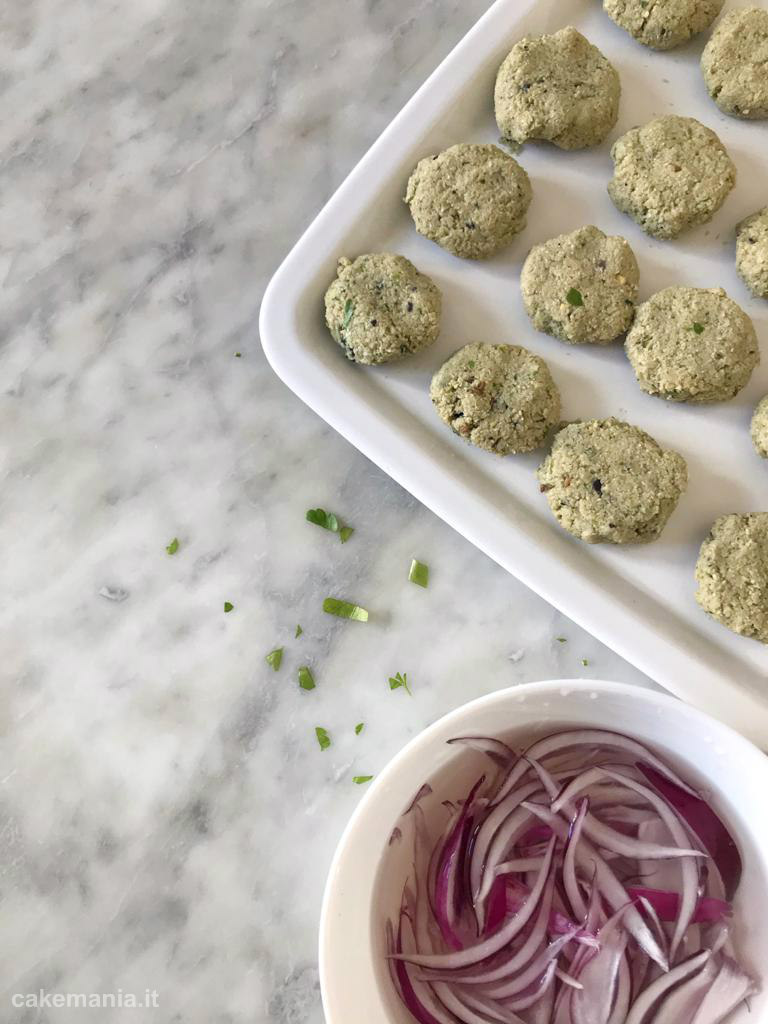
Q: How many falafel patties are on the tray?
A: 13